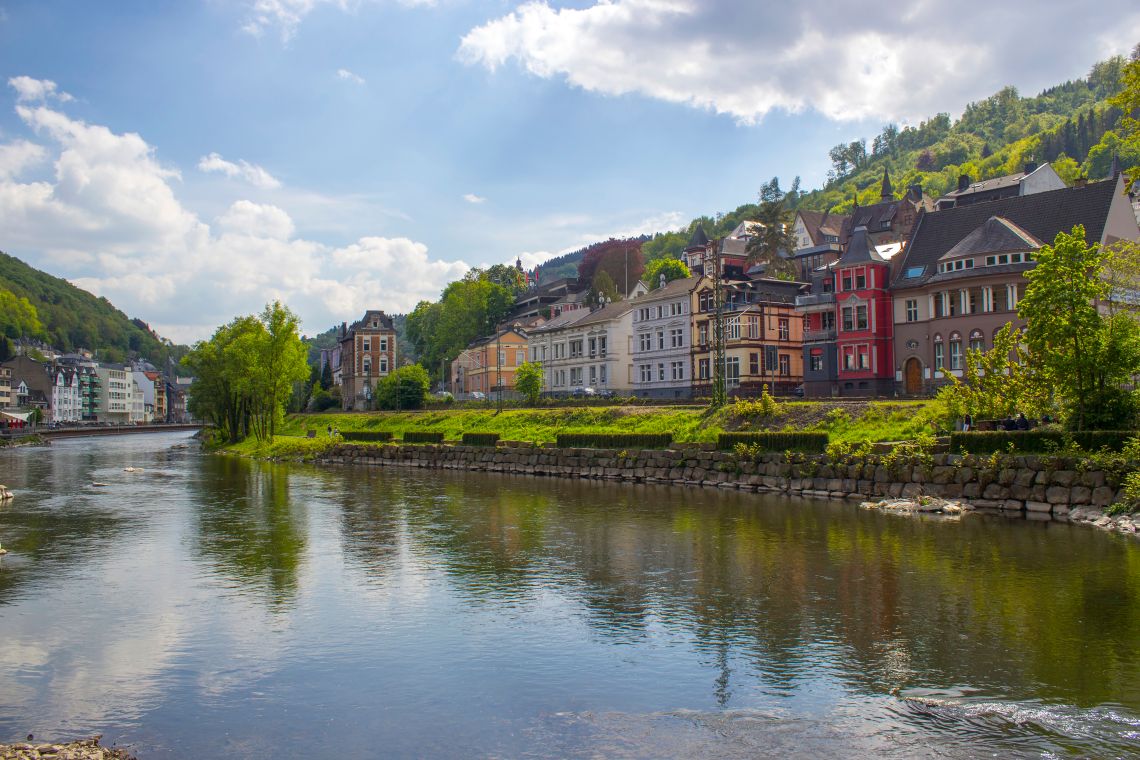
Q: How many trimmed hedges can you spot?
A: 6